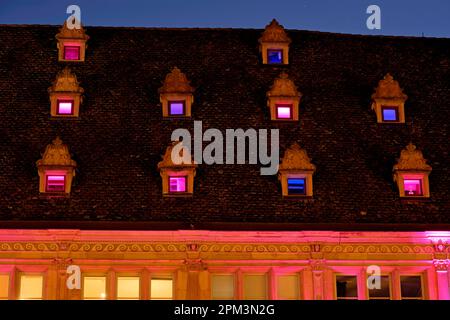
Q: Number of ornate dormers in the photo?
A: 10